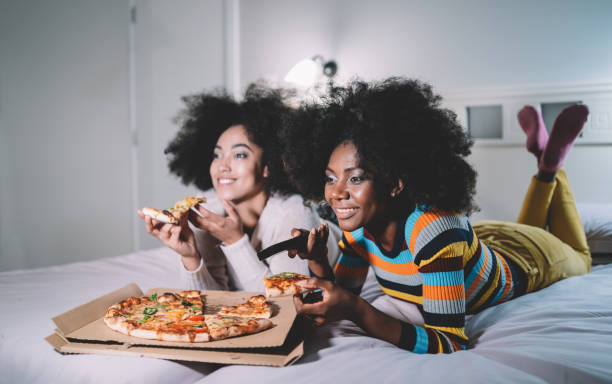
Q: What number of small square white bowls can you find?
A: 0